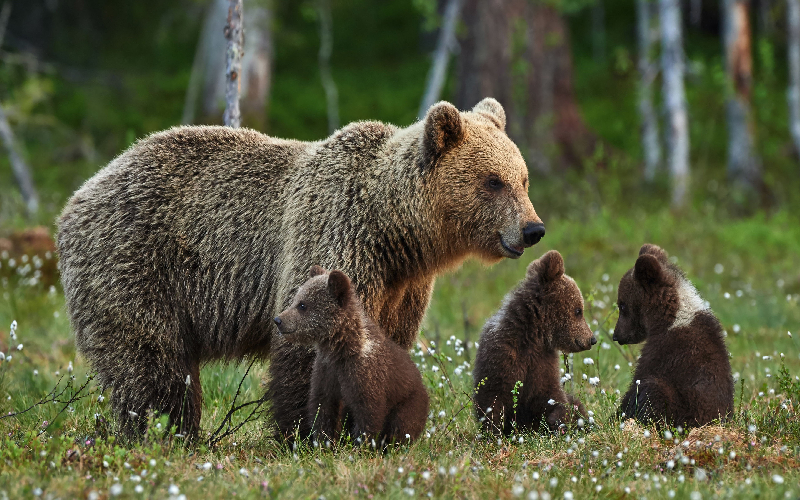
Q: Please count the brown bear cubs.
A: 3